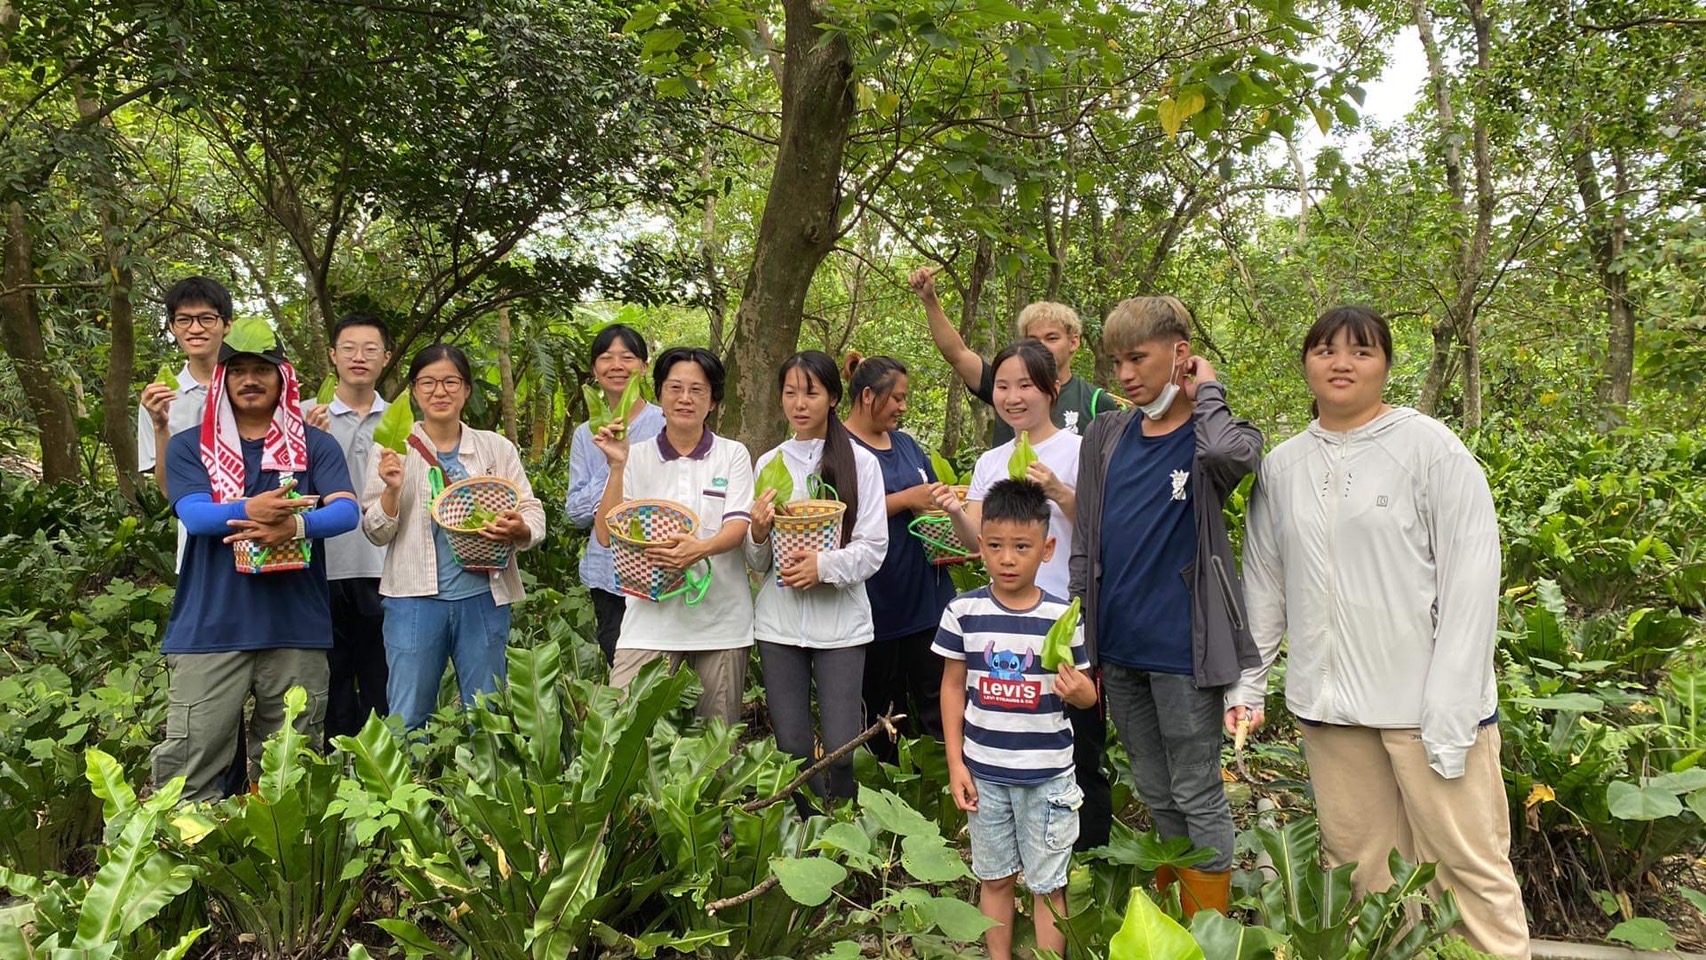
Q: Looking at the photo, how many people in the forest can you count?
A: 13